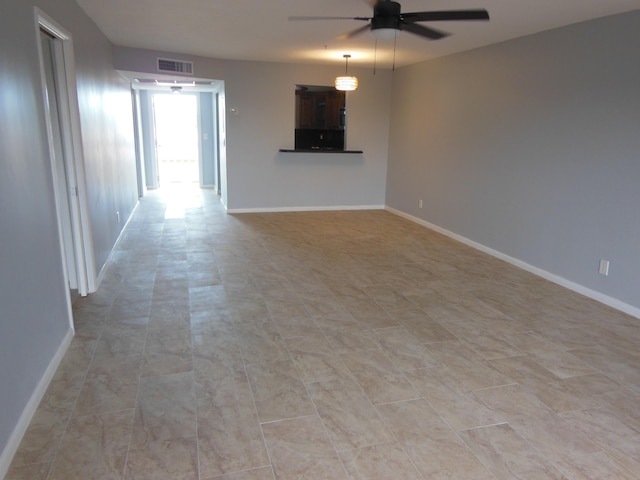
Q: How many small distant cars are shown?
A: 0